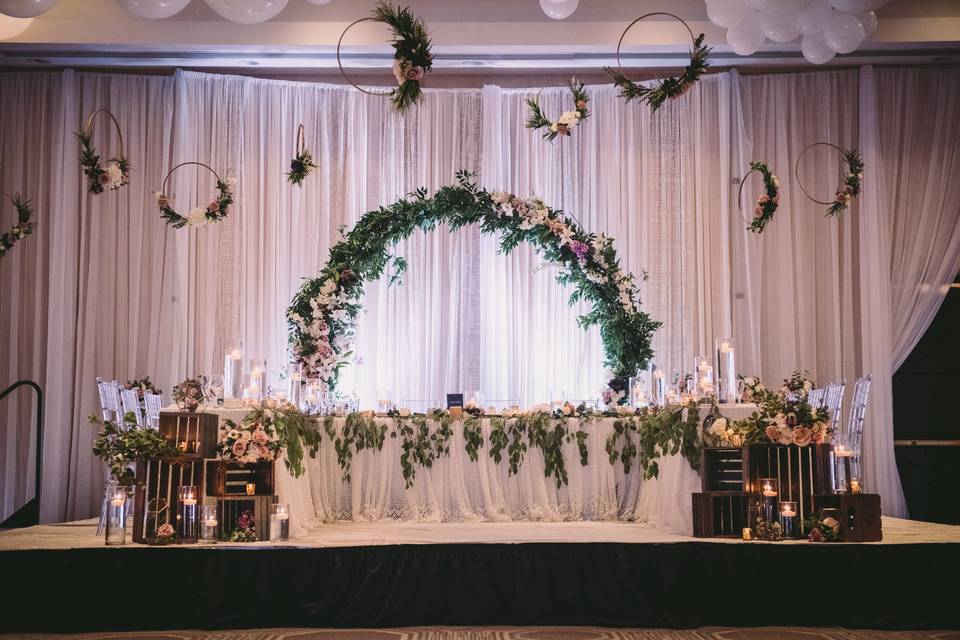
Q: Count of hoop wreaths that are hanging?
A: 9